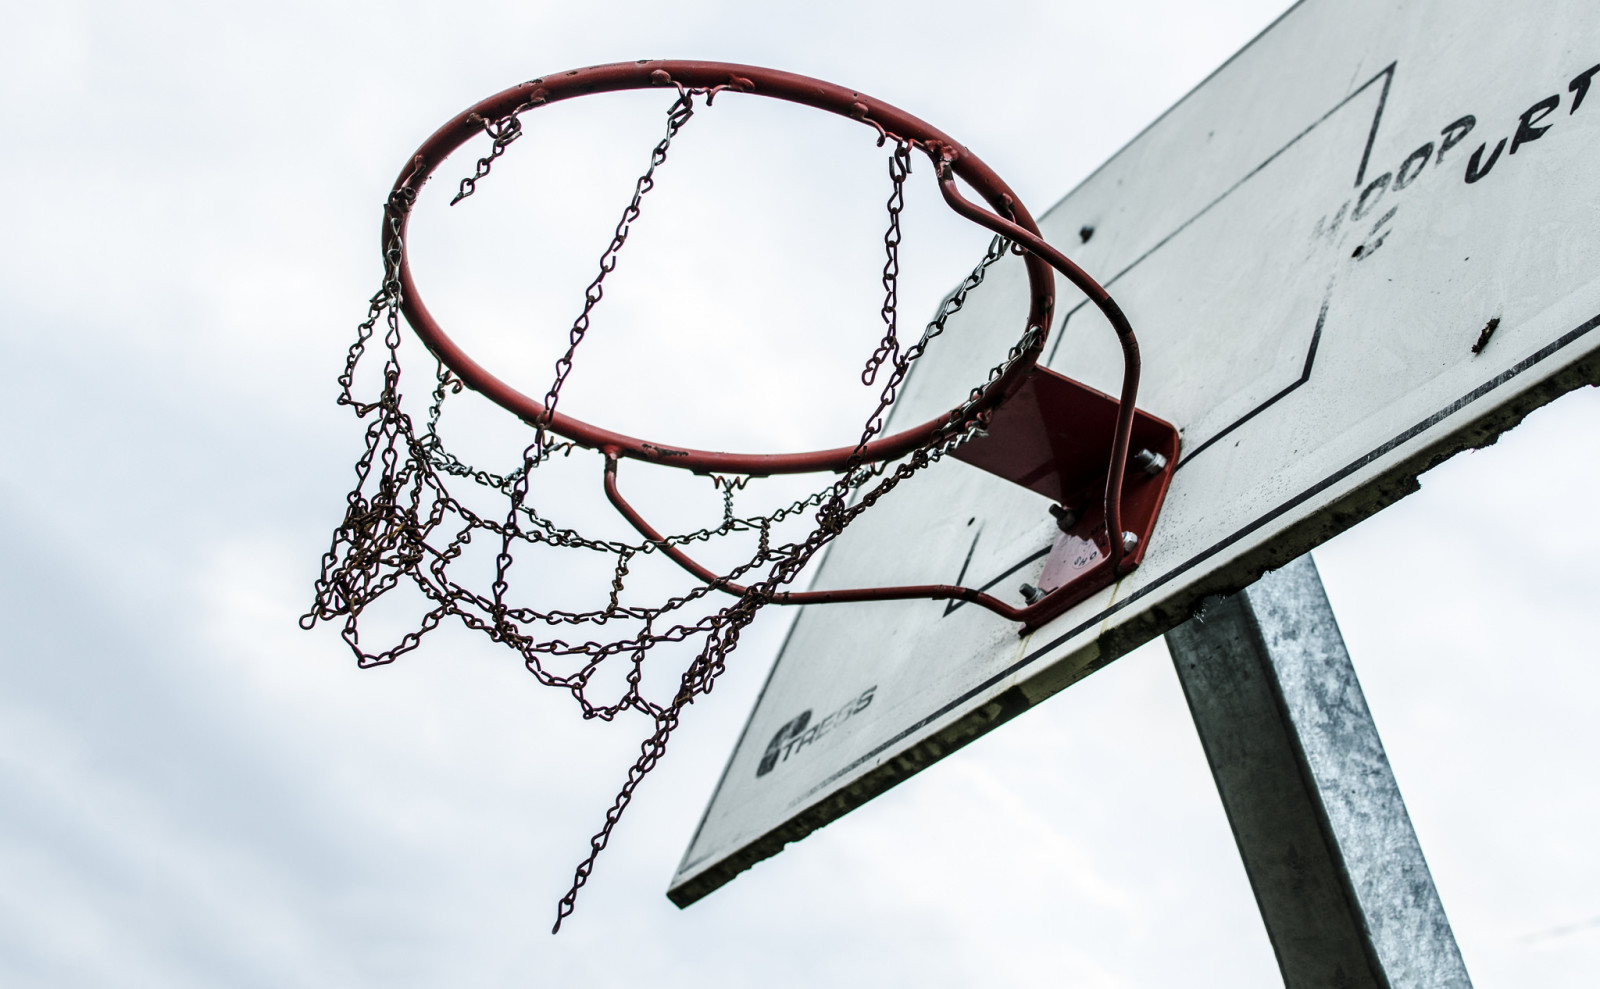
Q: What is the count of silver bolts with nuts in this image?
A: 4